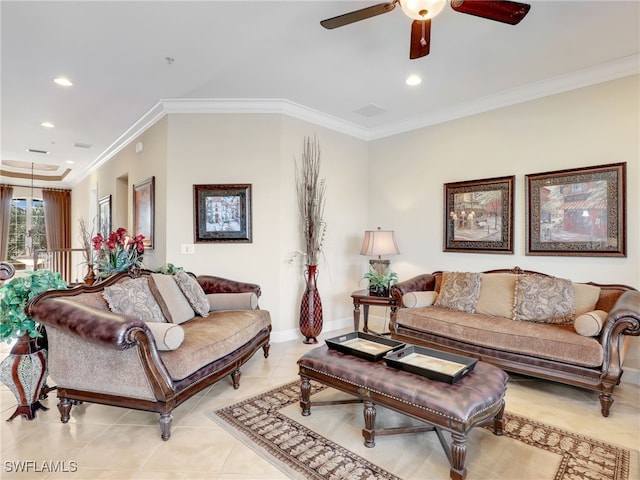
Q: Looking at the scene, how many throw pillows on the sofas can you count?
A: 11